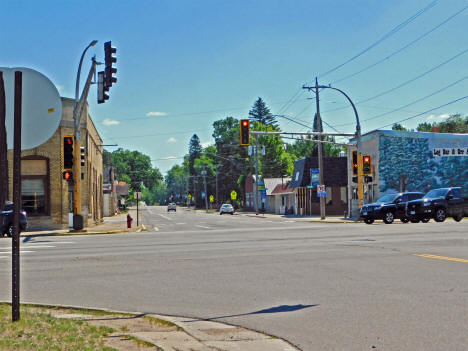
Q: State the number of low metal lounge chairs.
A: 0